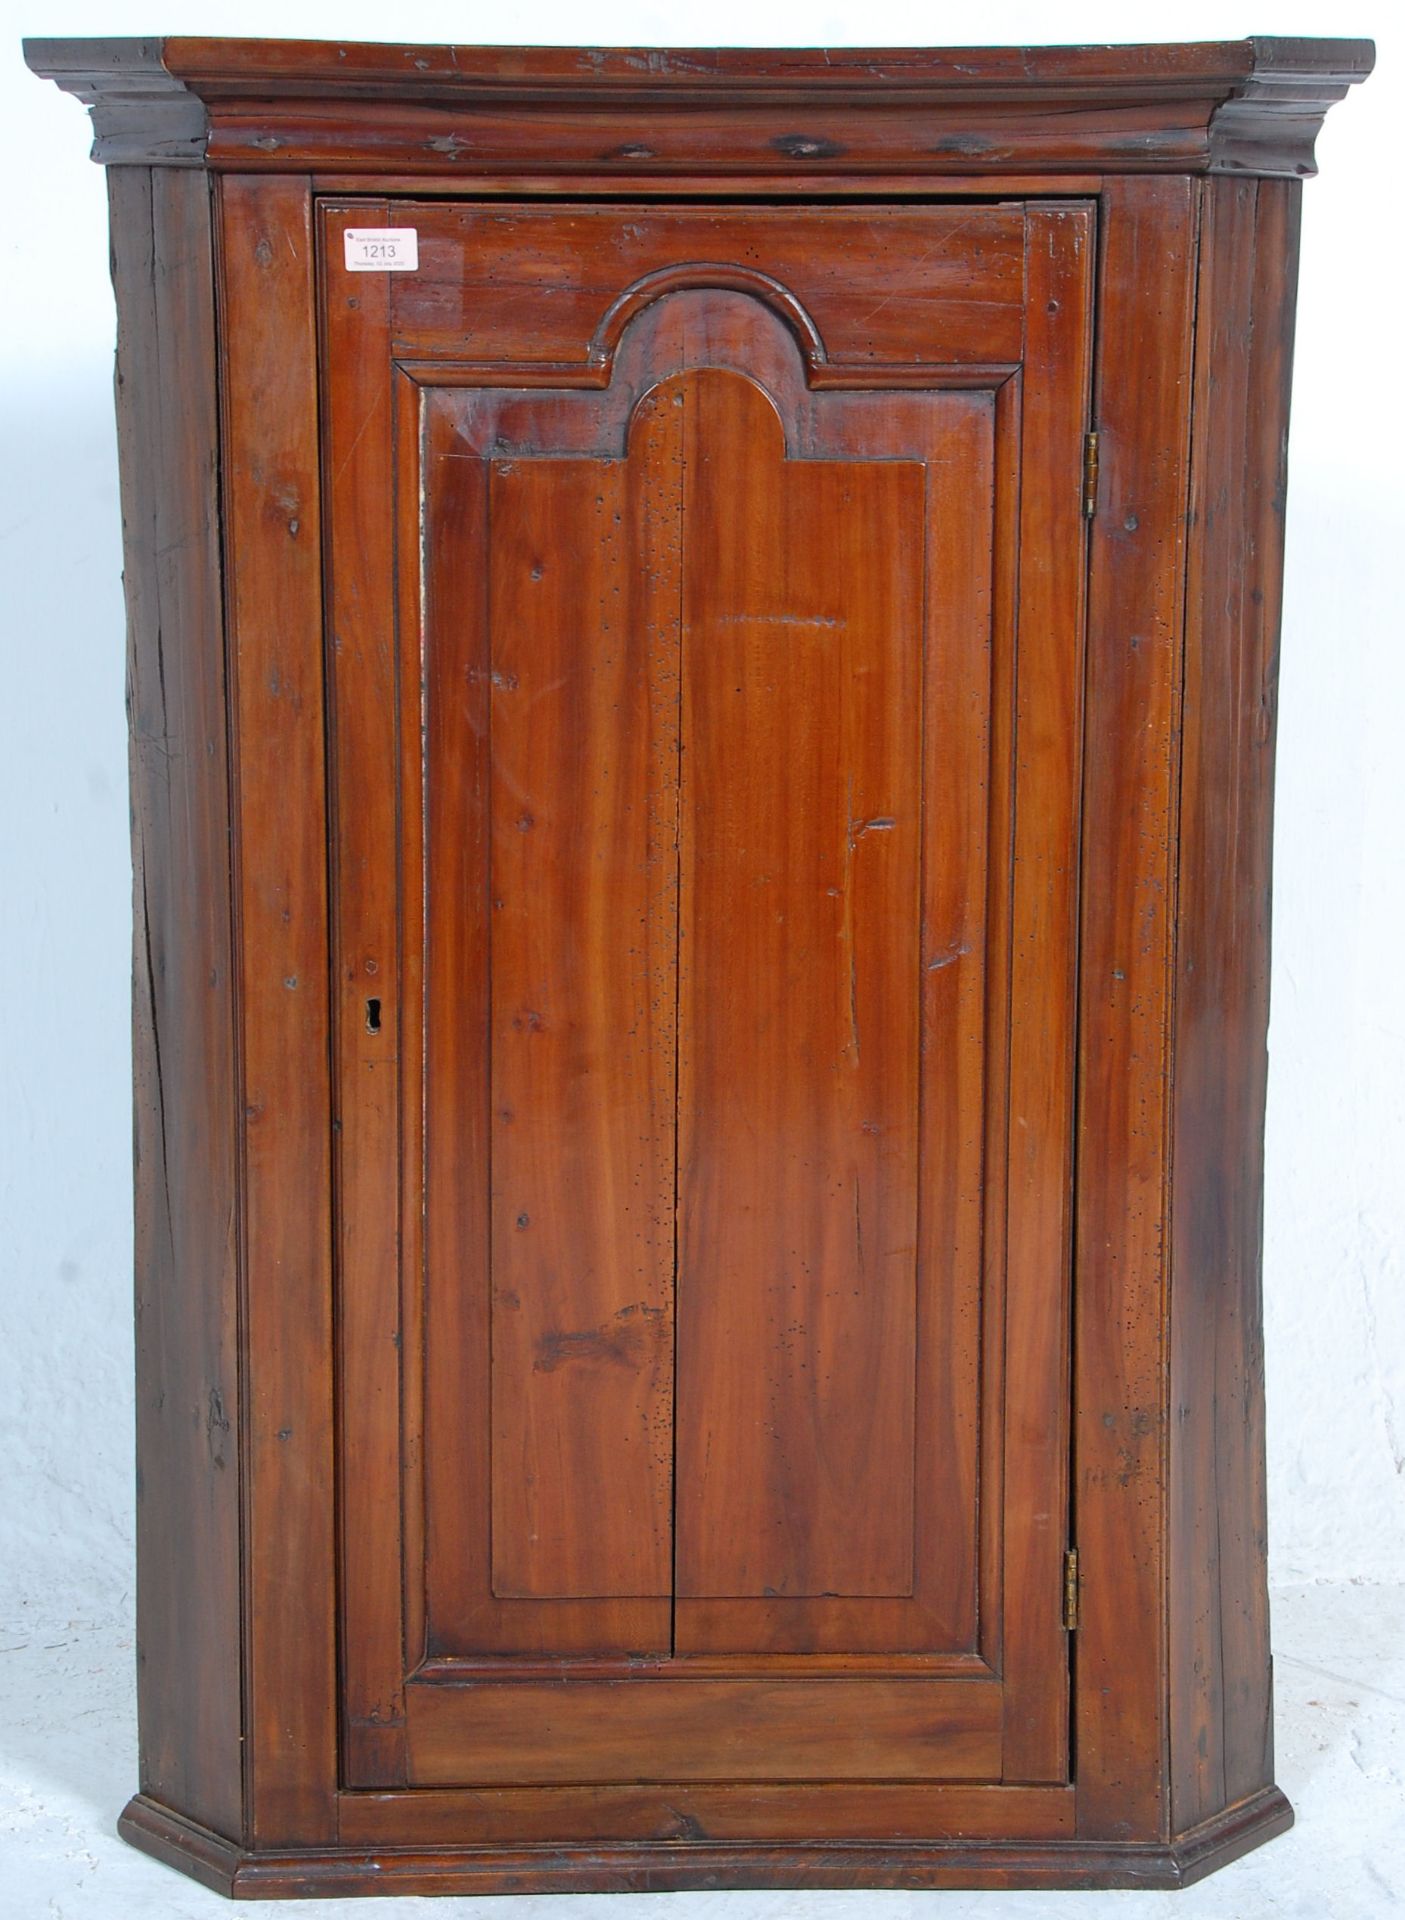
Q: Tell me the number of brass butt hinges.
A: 2